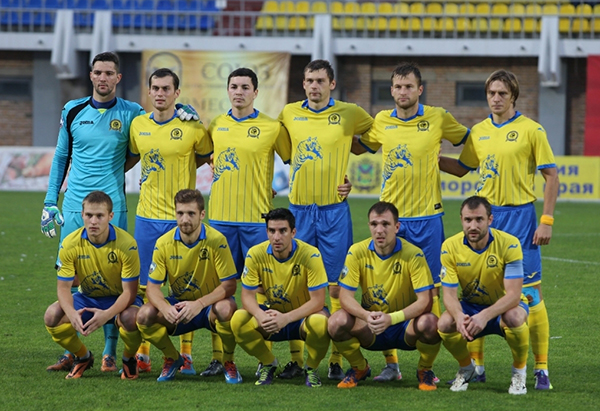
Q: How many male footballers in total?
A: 11